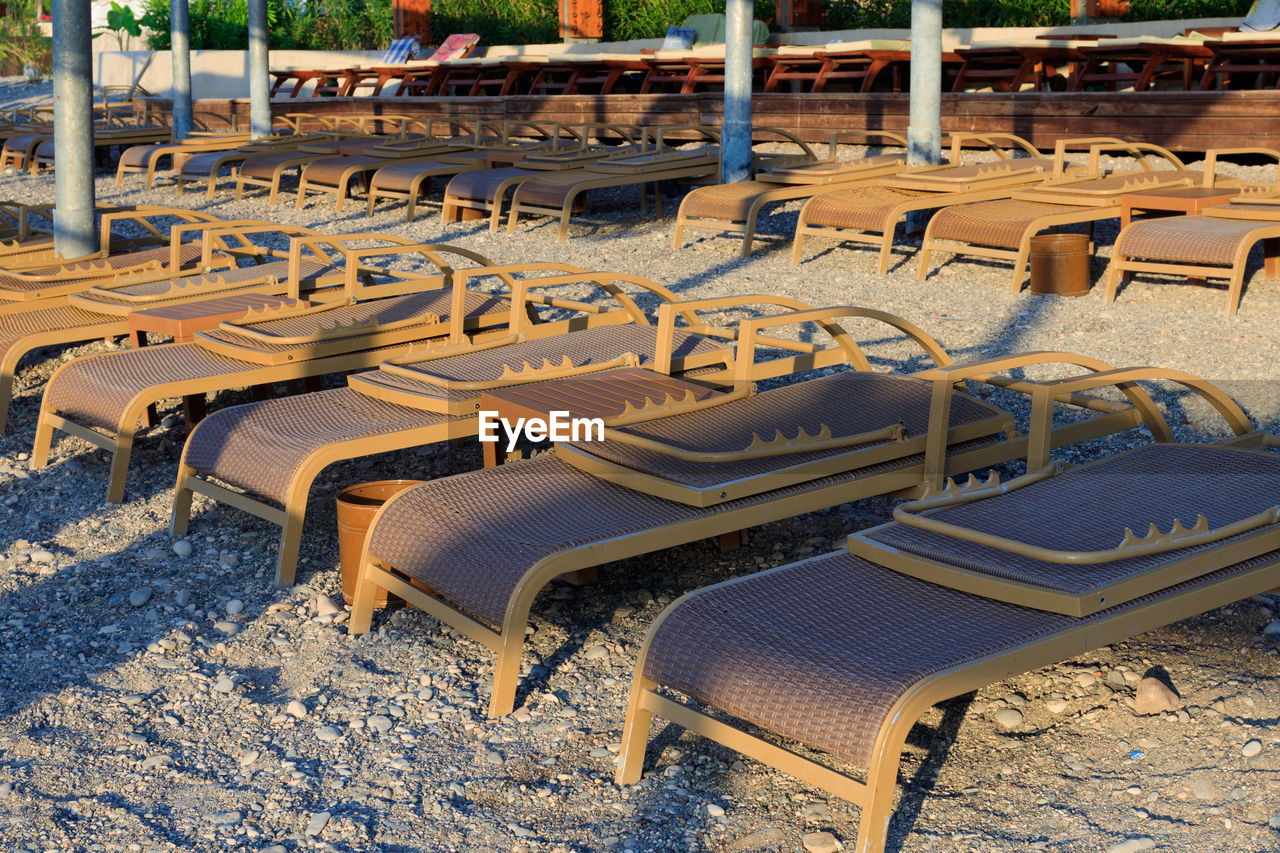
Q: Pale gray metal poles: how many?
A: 5